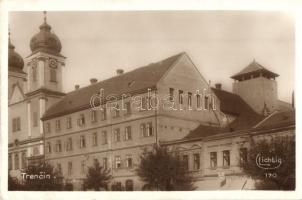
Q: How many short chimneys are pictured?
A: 4